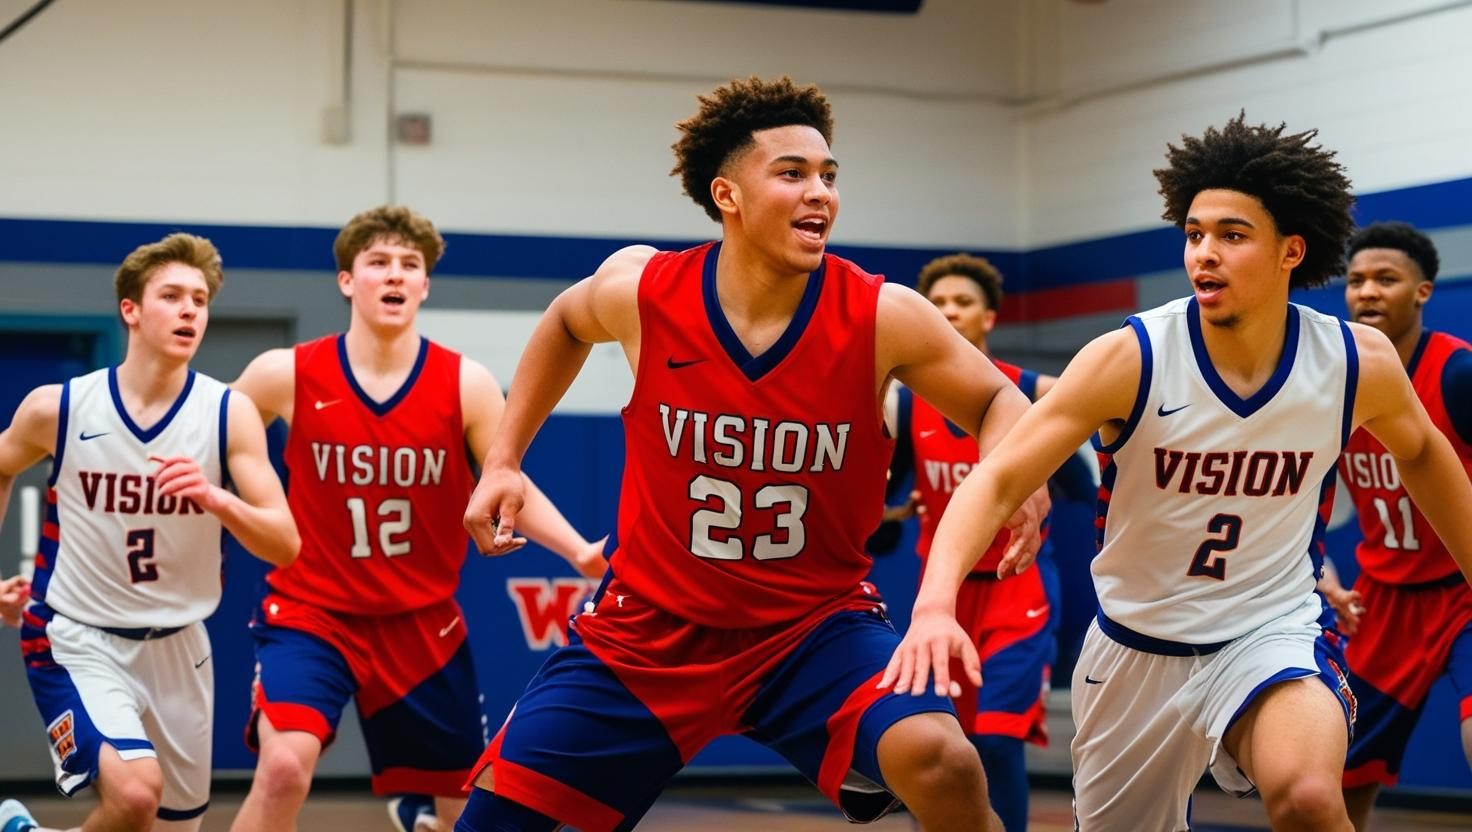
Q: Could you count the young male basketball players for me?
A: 6